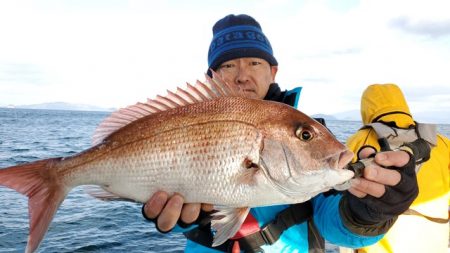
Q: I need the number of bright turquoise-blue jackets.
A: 1